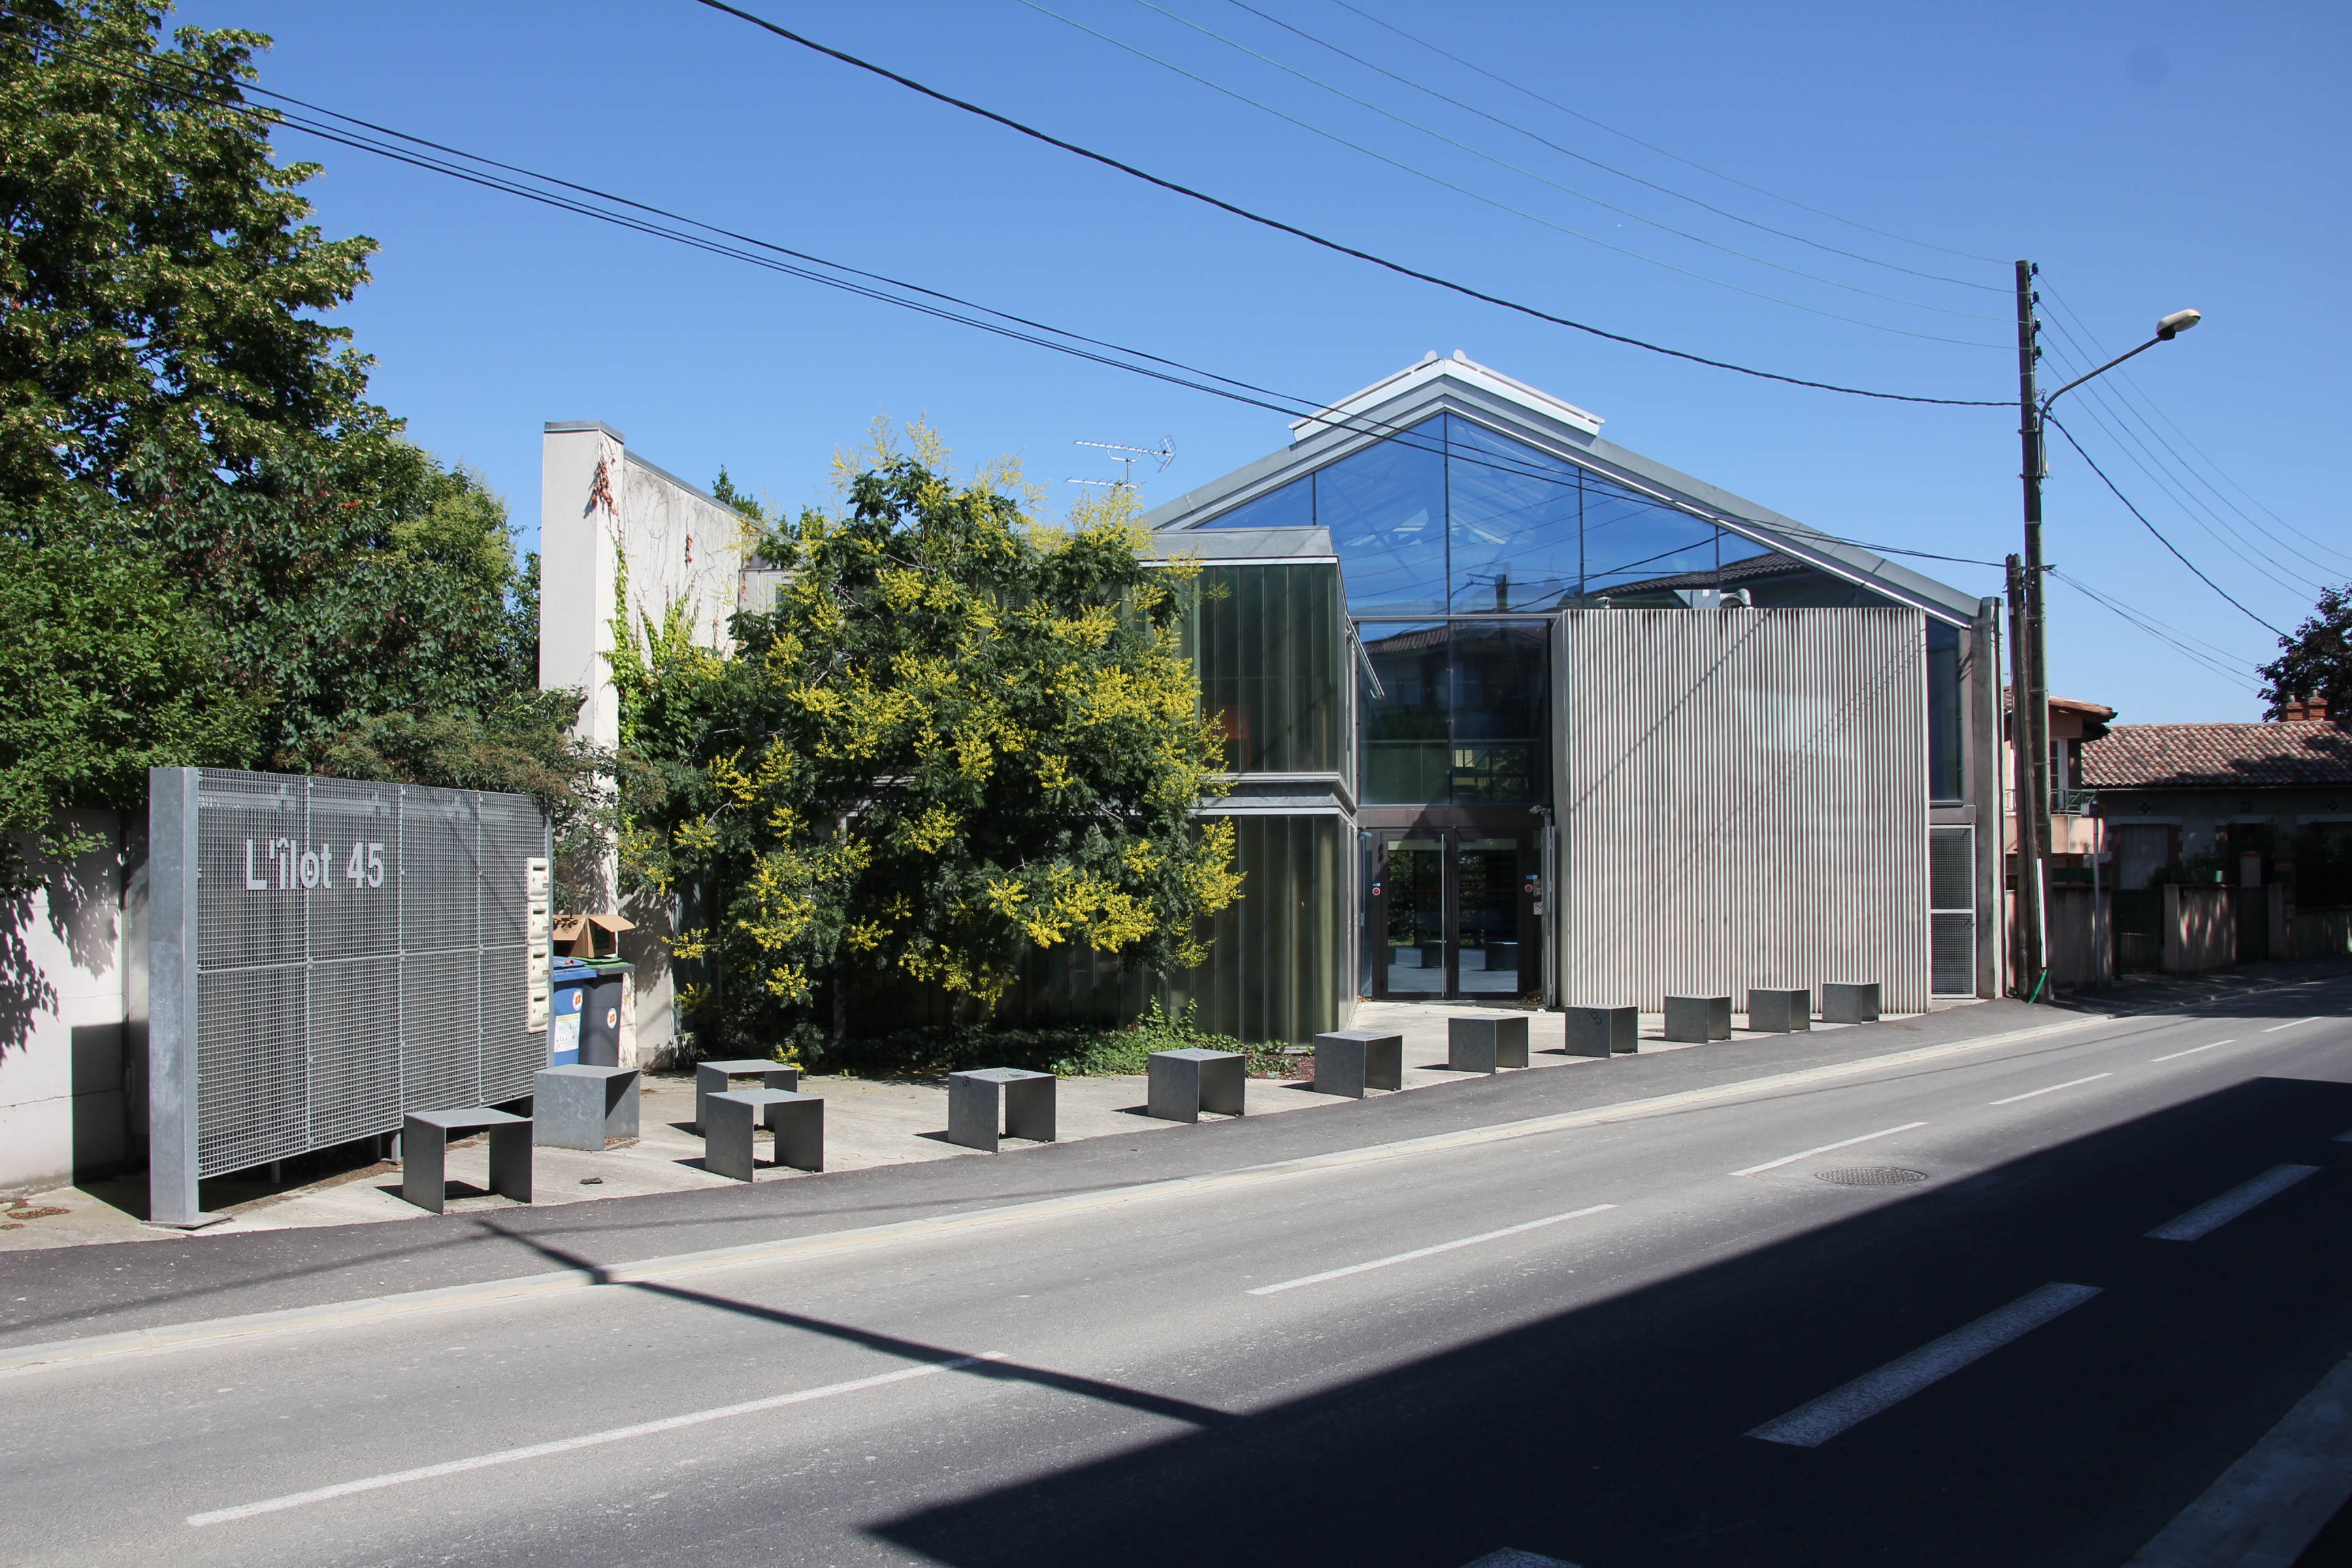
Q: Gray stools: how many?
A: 12